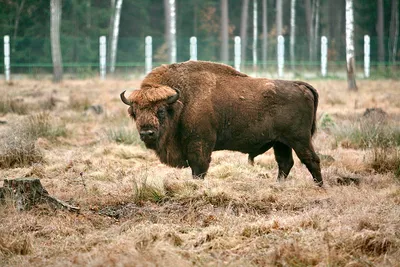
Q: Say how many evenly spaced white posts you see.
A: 8